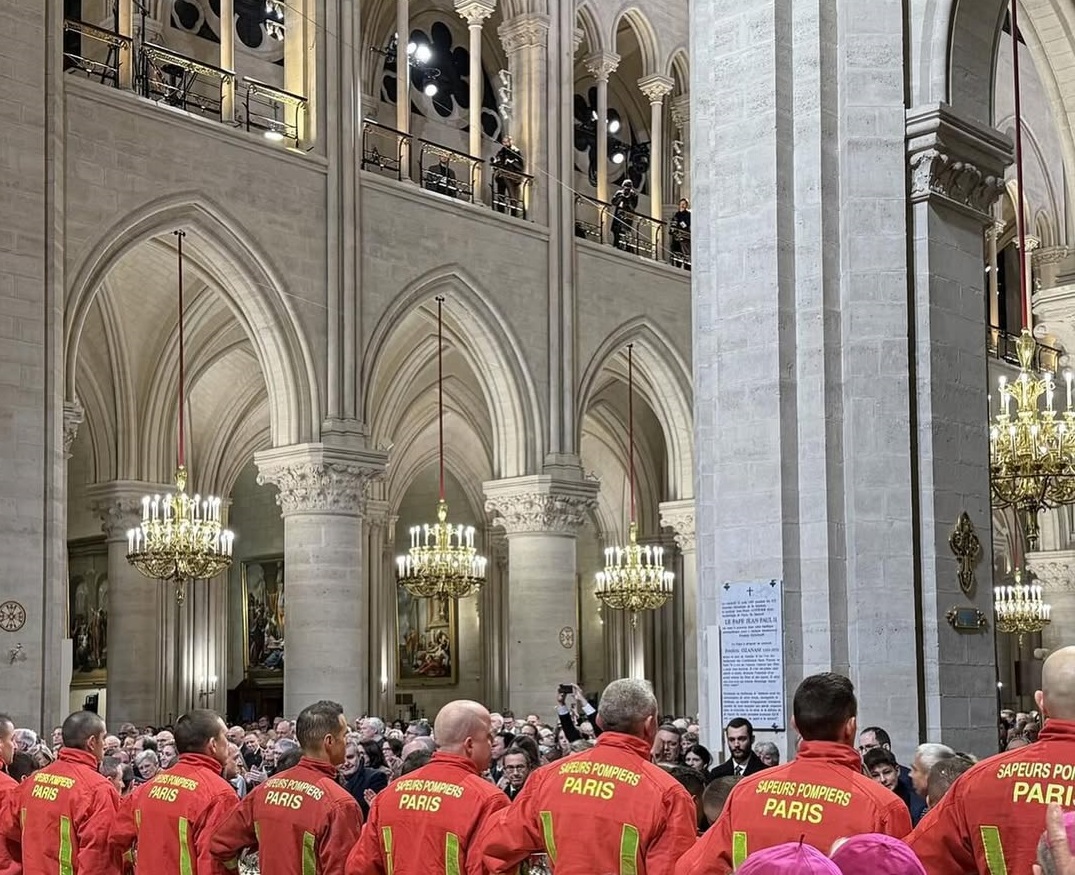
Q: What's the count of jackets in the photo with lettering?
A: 7